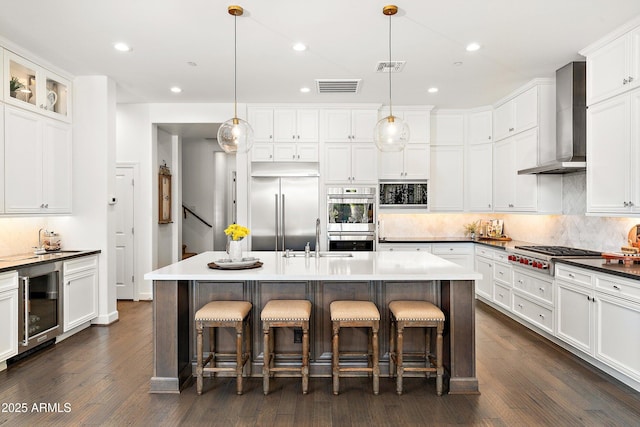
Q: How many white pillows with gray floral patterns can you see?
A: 0